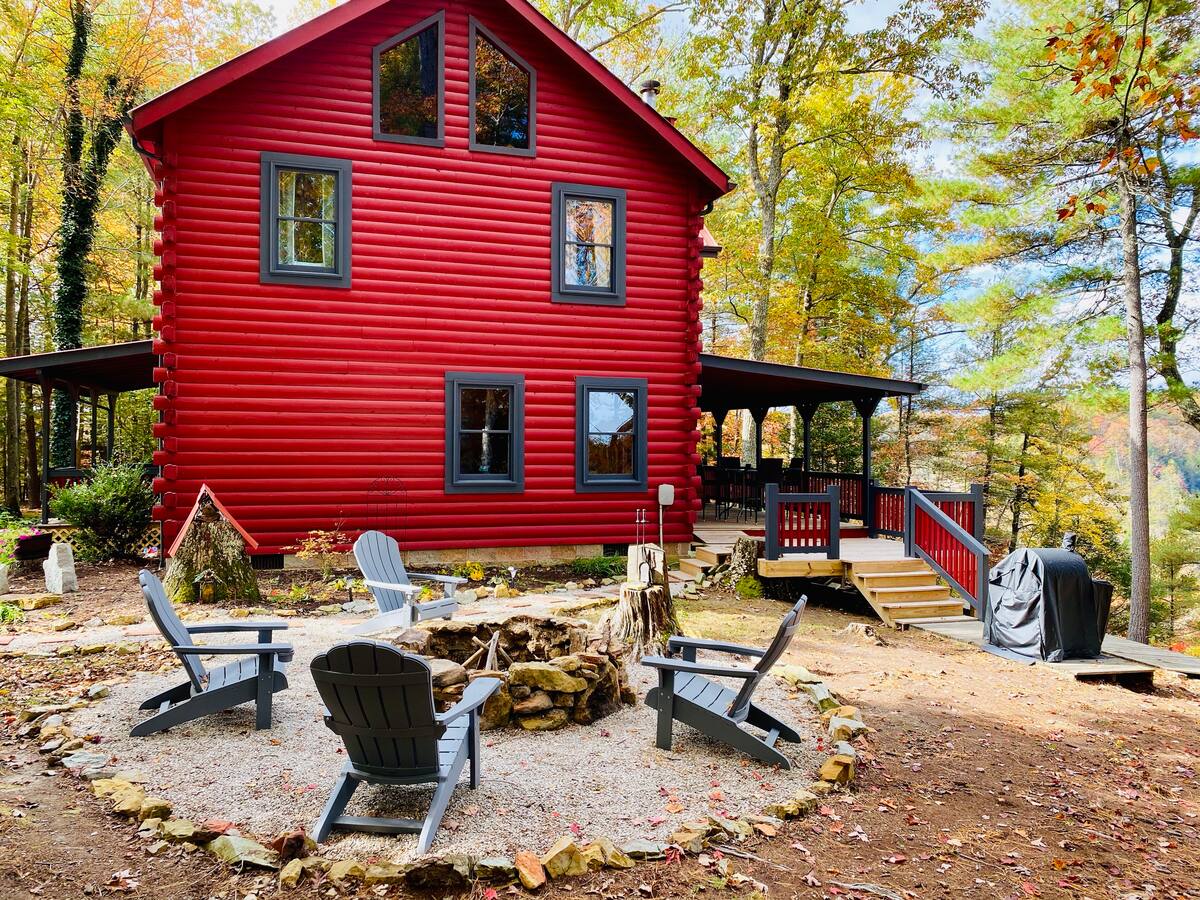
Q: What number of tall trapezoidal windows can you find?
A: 2